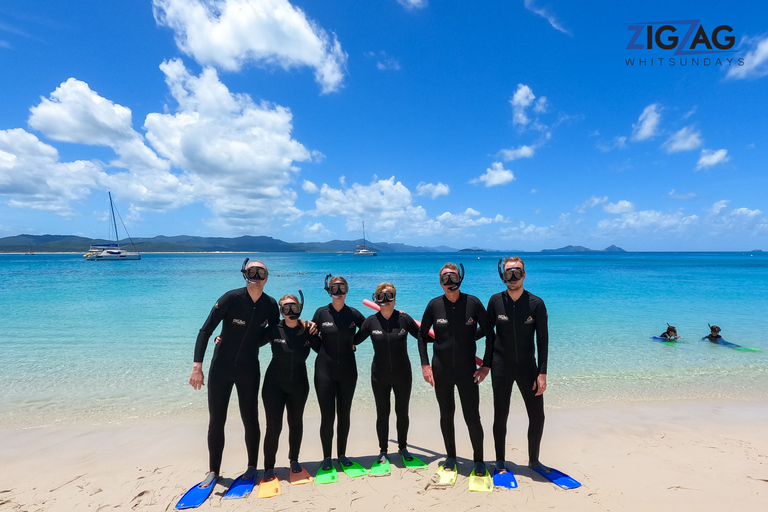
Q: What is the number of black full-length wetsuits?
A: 6